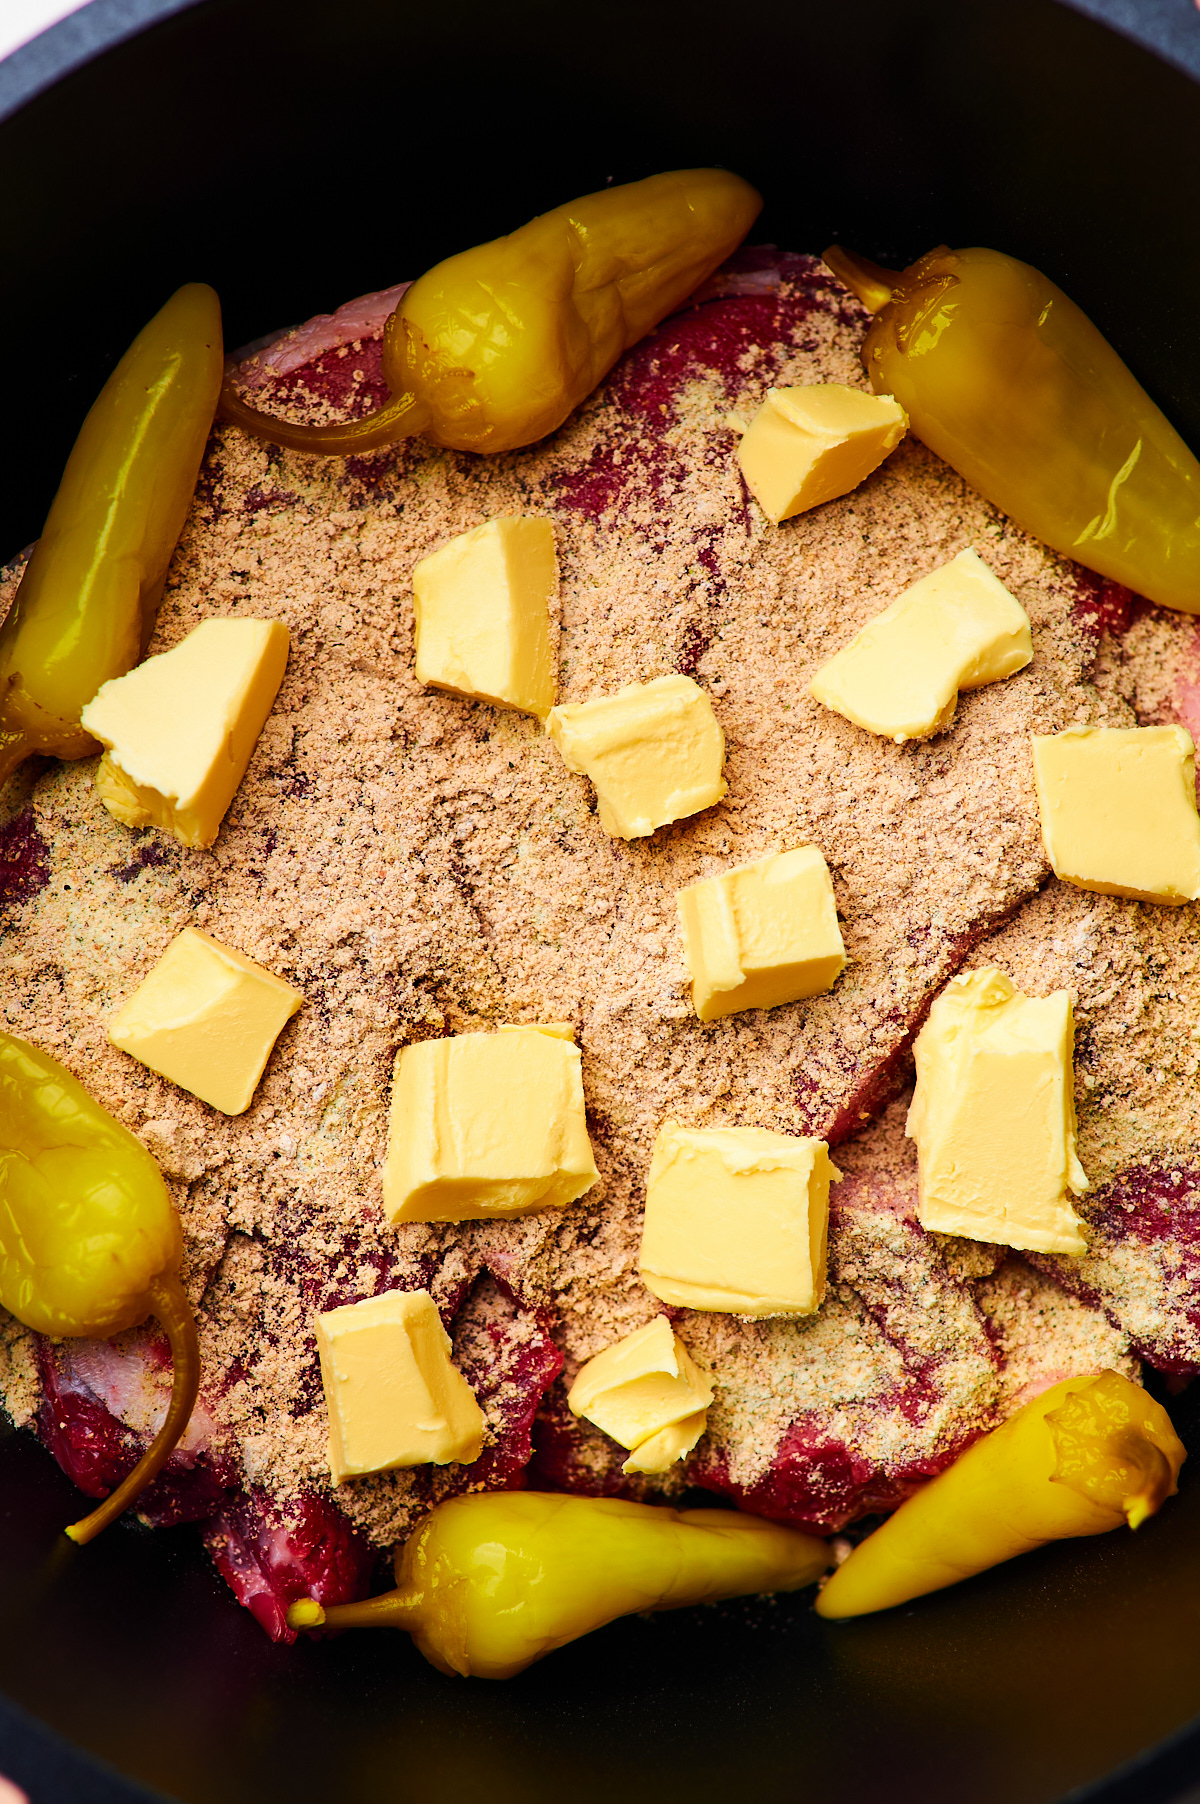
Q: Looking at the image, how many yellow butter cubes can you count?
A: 13